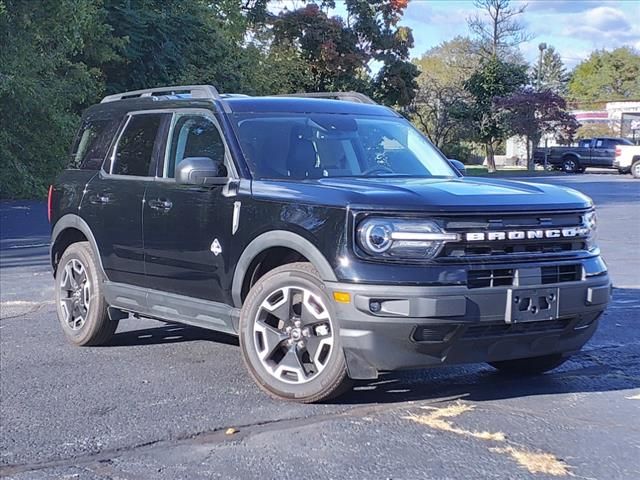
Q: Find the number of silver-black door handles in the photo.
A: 2